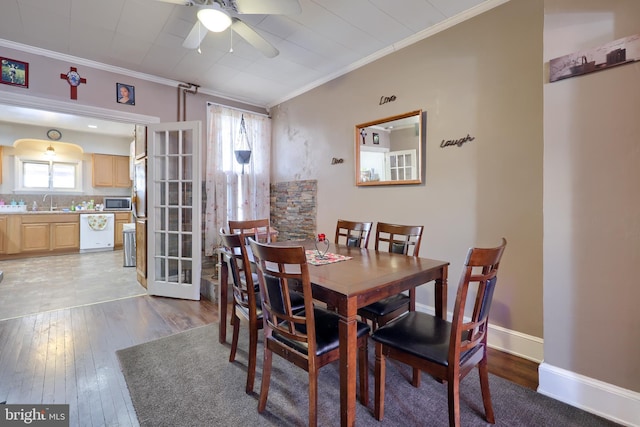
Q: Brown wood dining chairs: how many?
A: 6